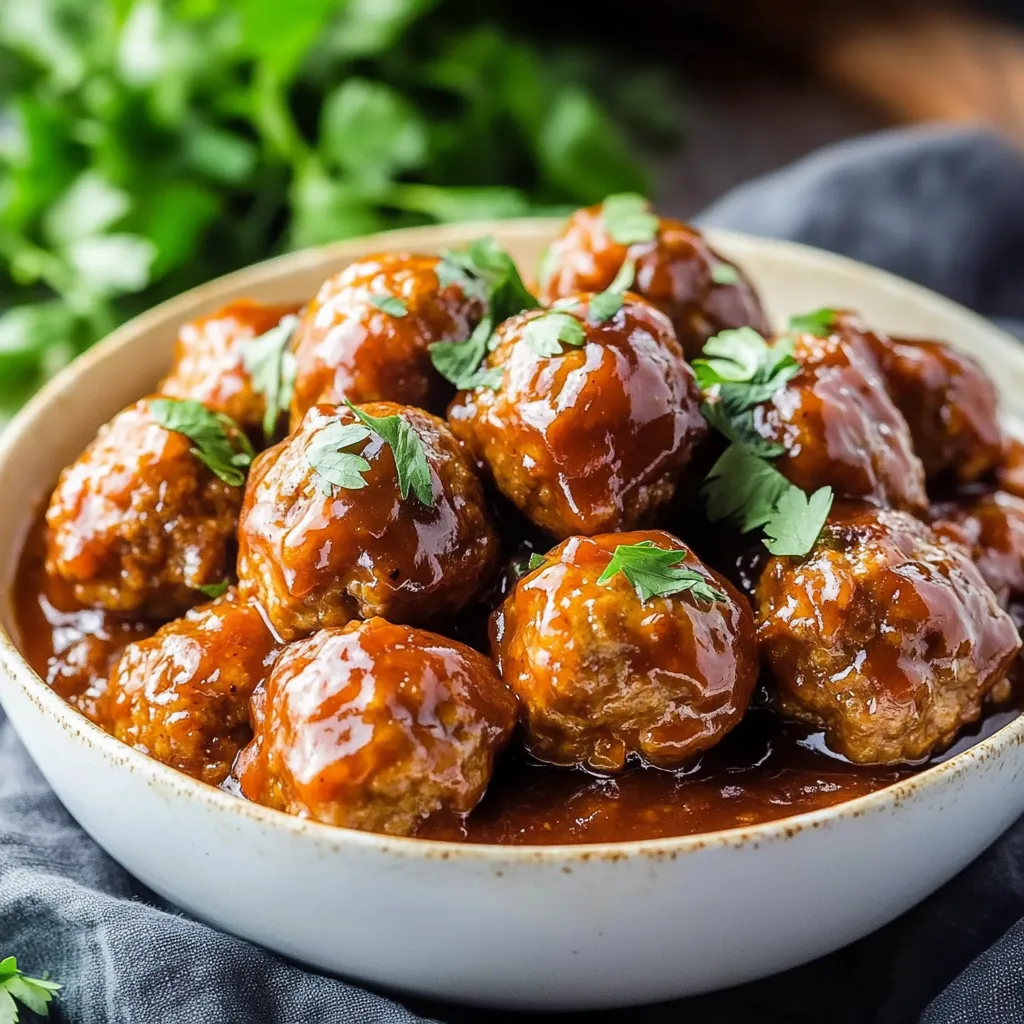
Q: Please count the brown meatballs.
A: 13